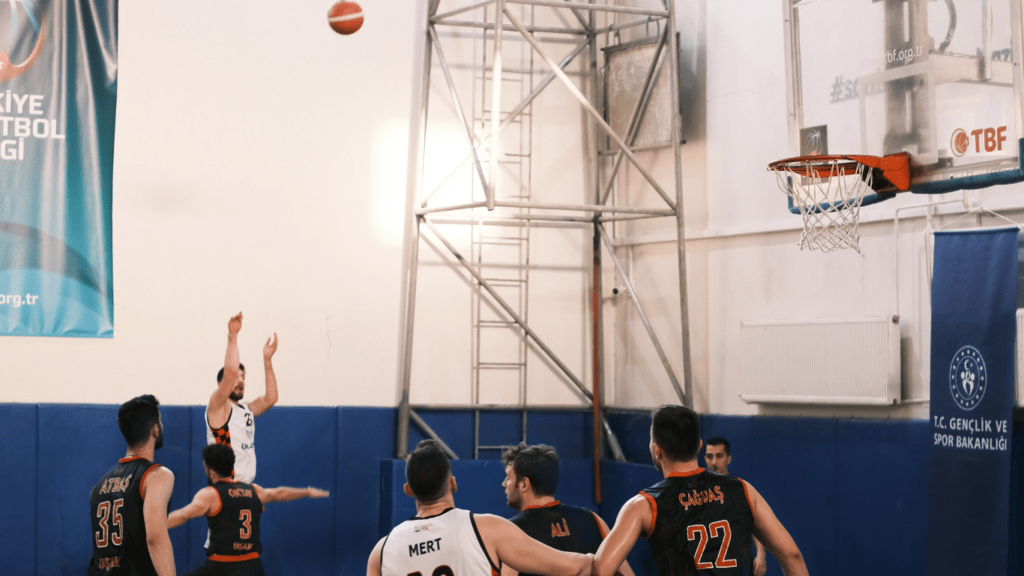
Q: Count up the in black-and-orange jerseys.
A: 4